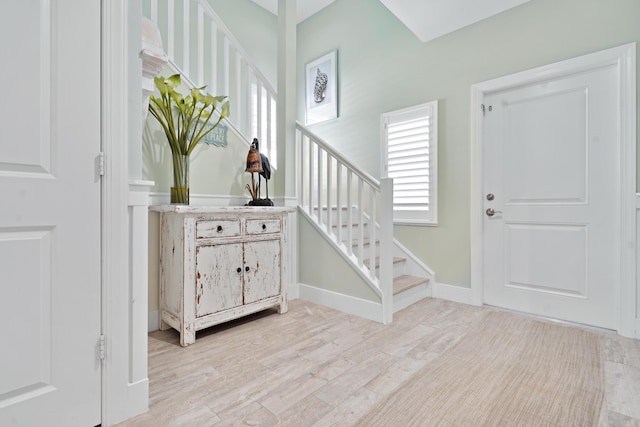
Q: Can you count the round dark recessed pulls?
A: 4